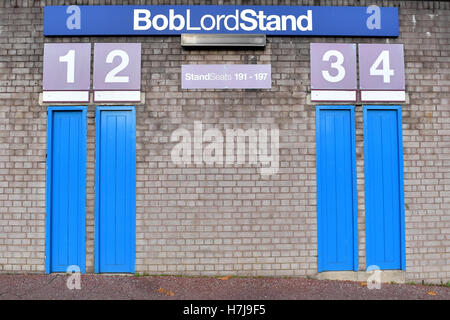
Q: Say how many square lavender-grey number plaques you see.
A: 4